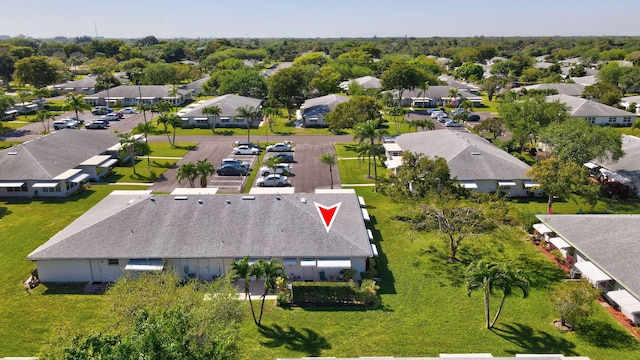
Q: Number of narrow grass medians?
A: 1